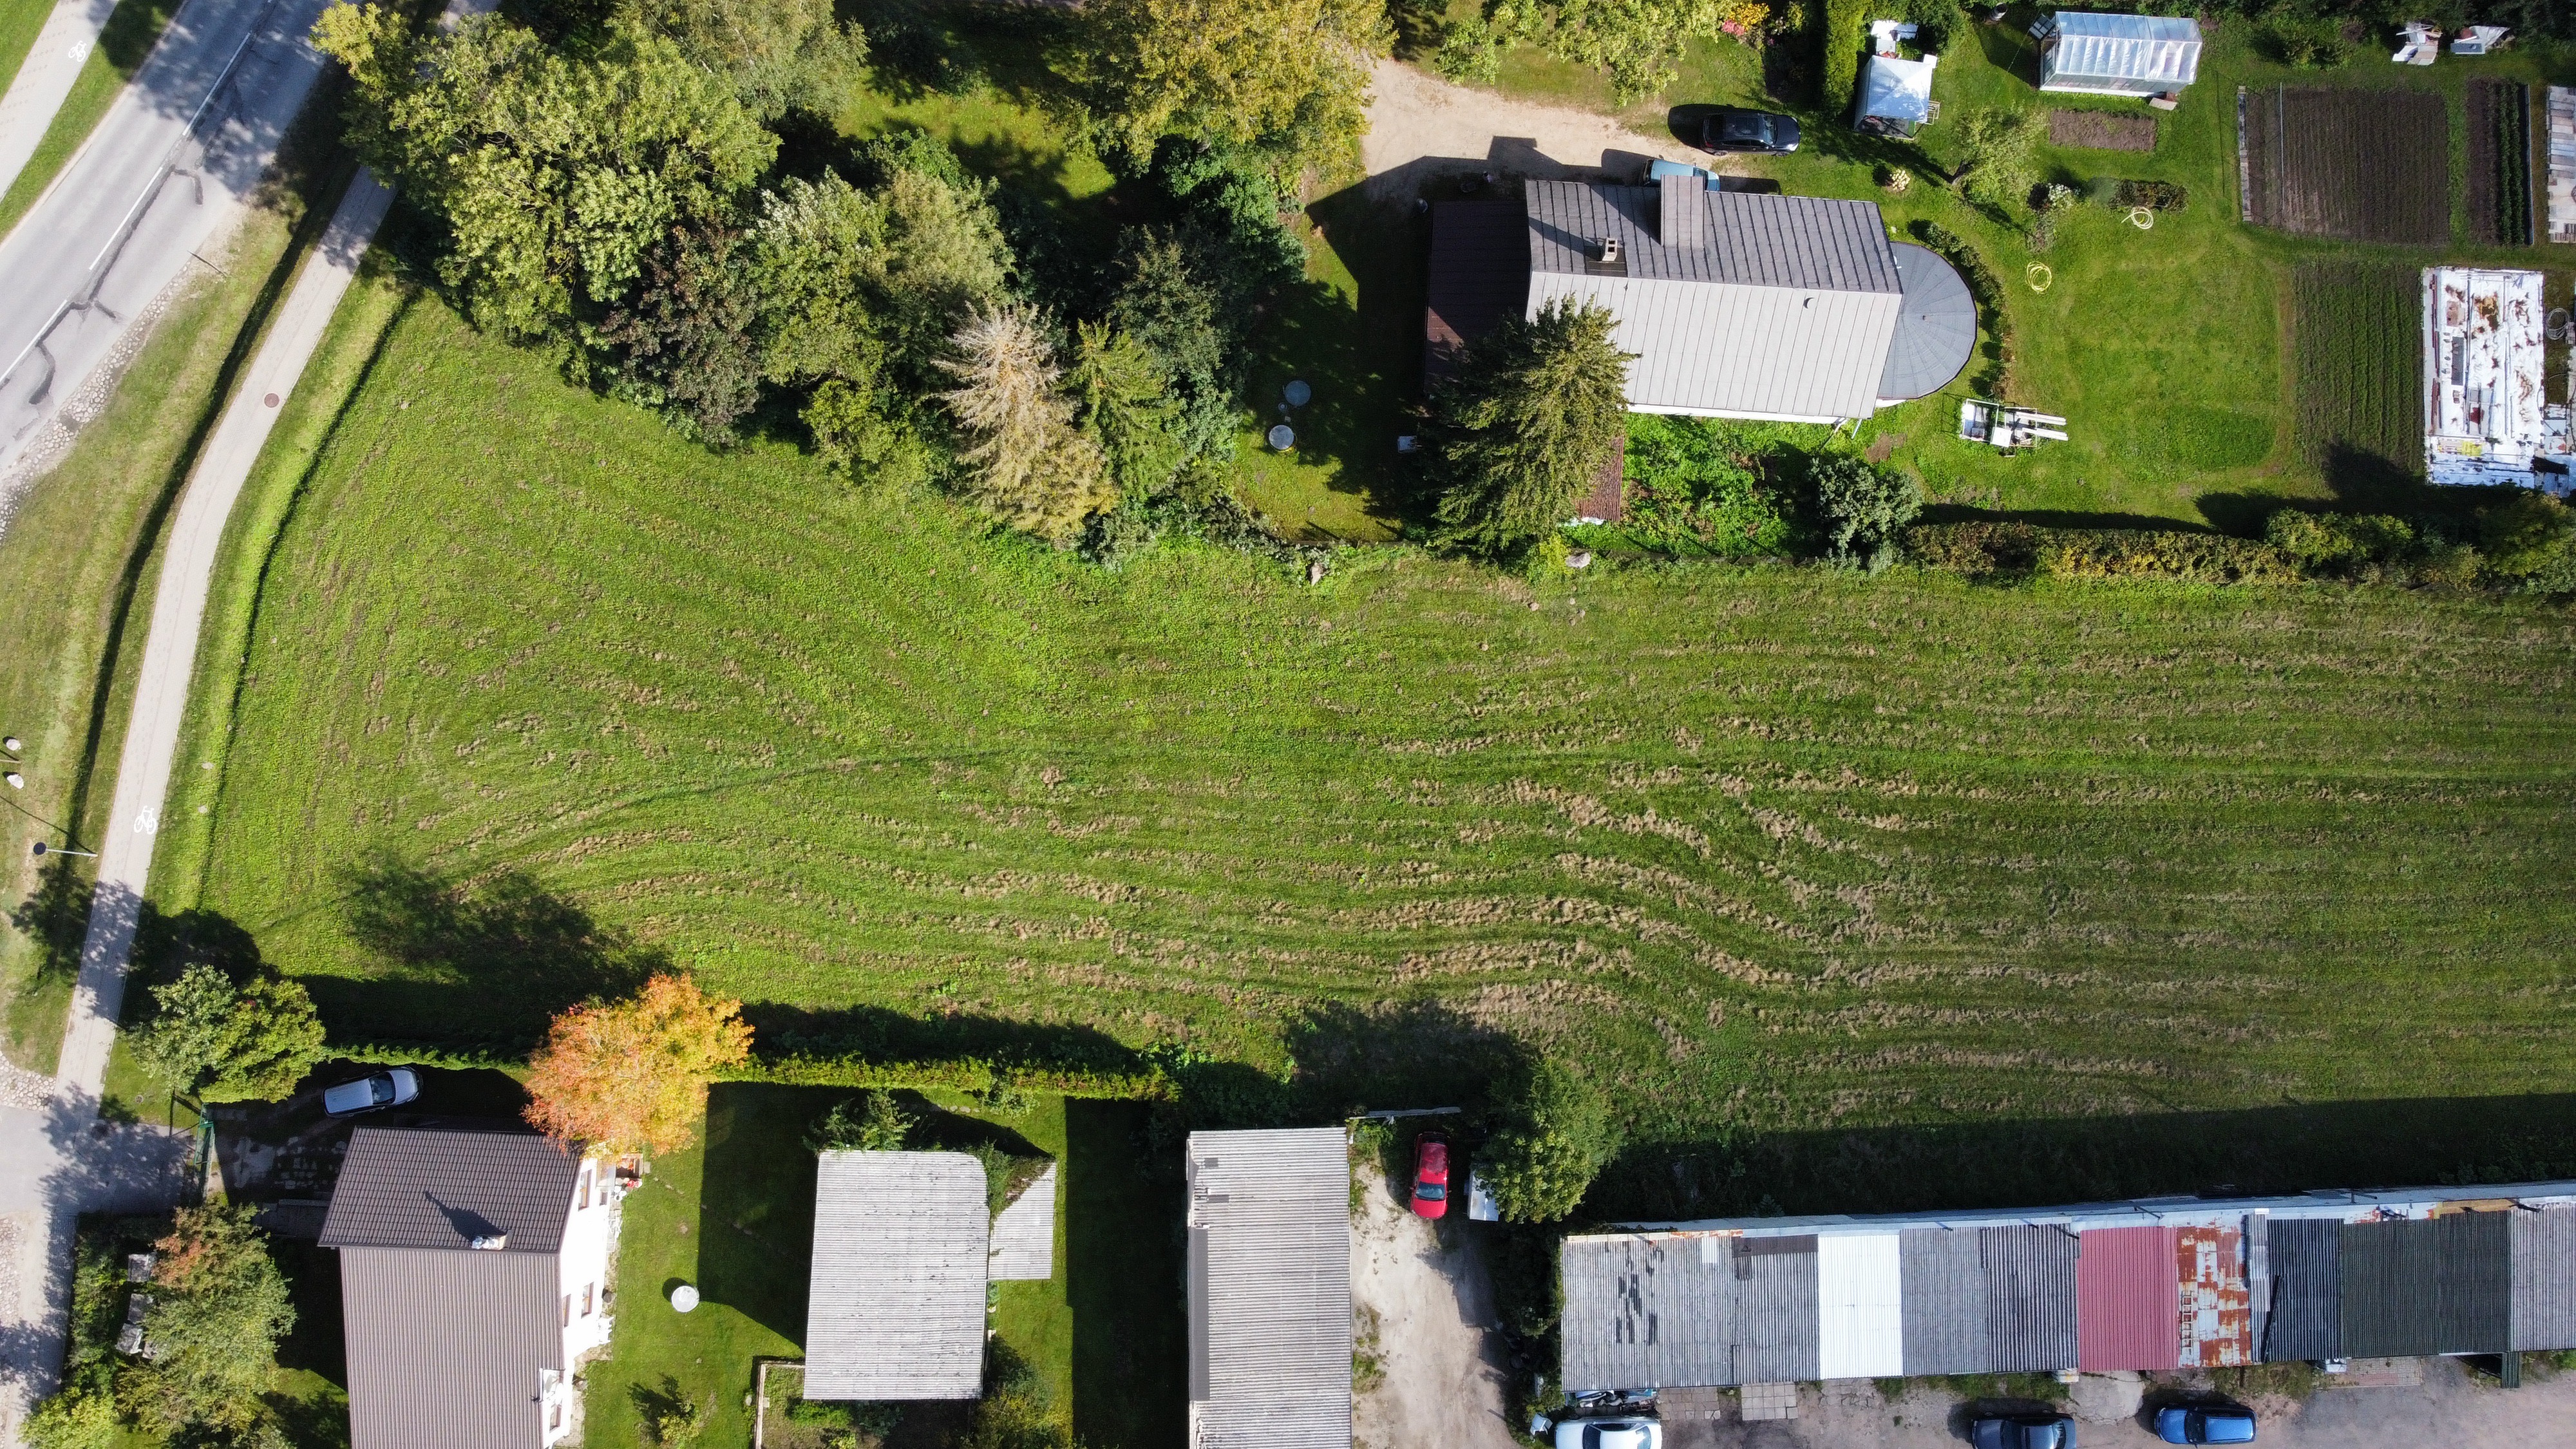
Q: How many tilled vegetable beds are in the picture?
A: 4